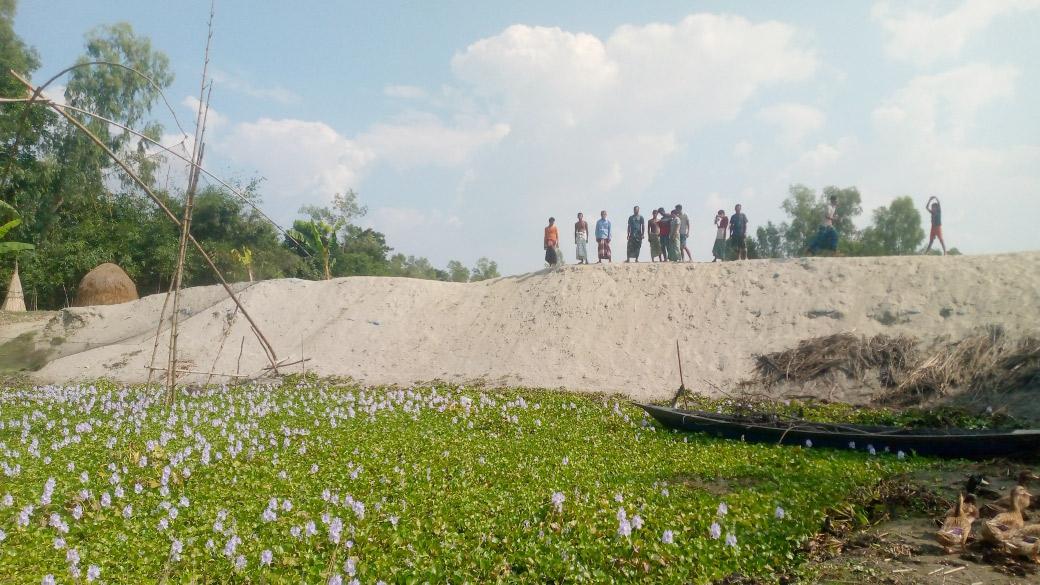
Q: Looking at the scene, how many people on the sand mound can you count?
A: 12